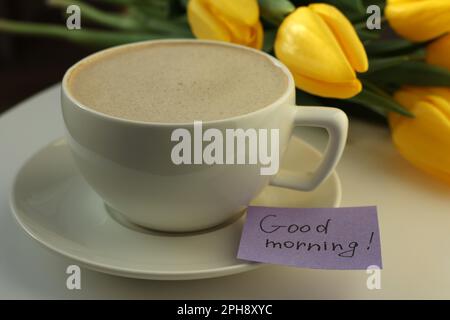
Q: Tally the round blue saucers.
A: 0